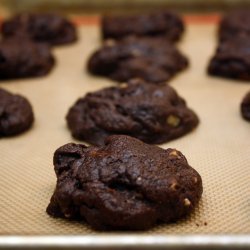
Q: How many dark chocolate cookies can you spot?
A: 10